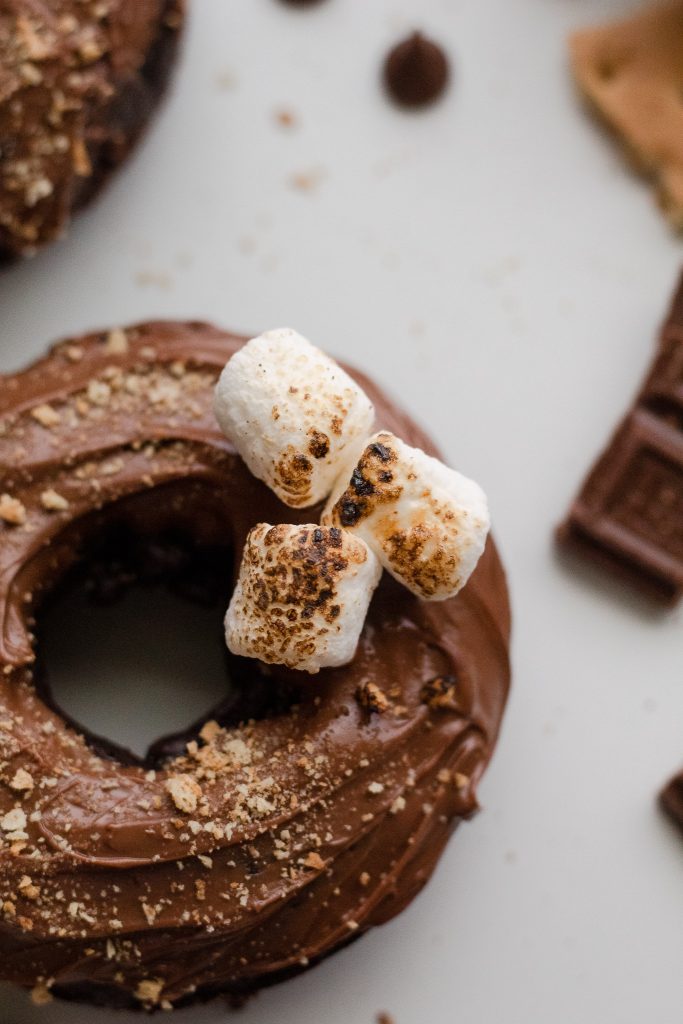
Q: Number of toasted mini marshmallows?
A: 3